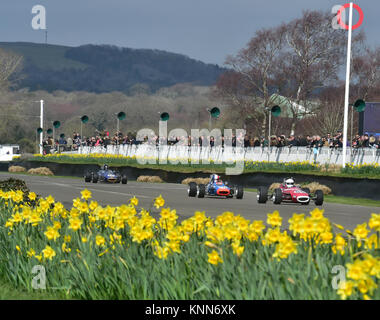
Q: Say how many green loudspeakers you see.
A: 10